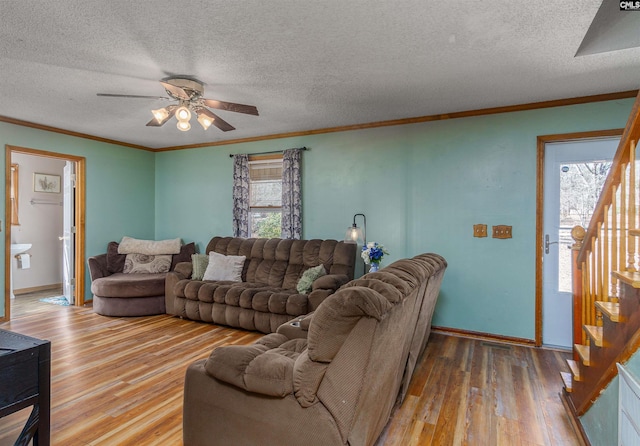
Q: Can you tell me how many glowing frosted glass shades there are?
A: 4